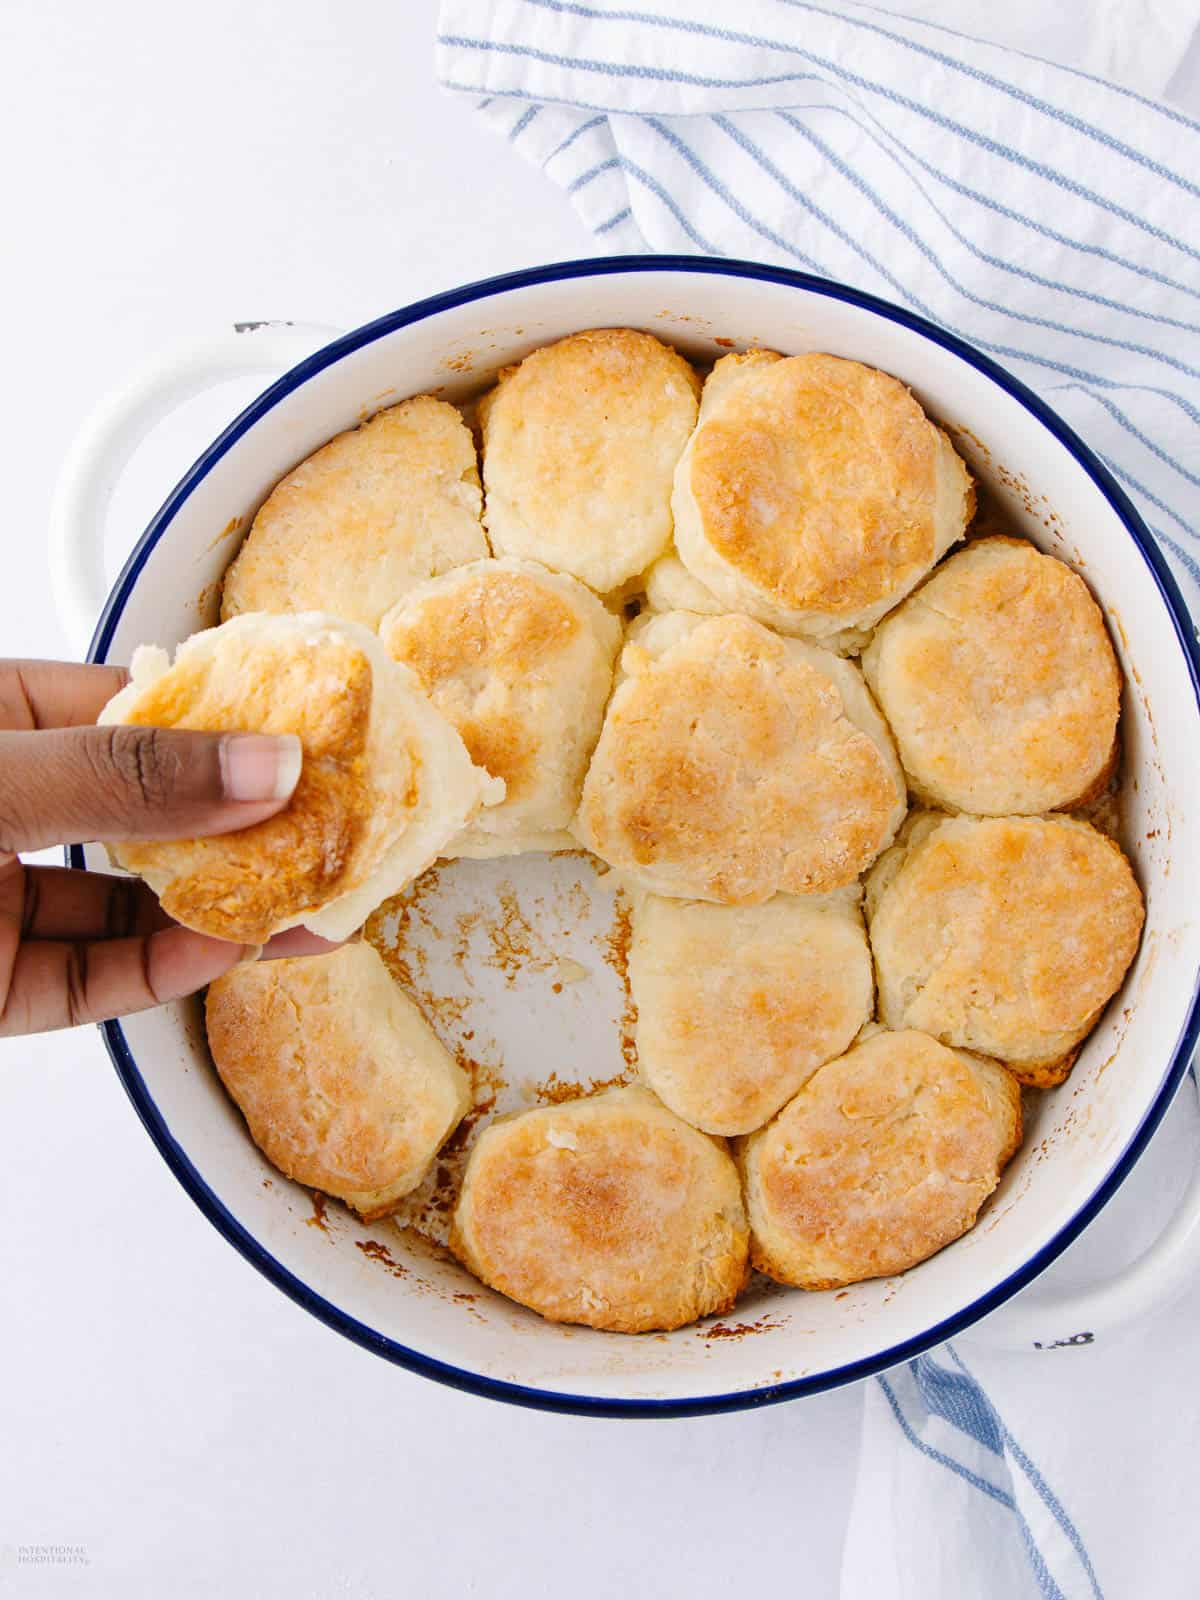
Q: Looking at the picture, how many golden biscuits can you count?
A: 12